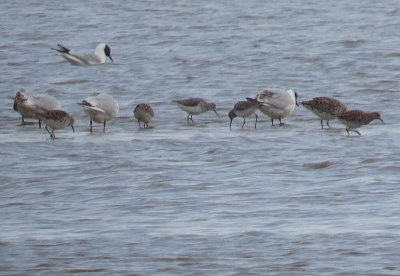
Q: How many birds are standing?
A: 9